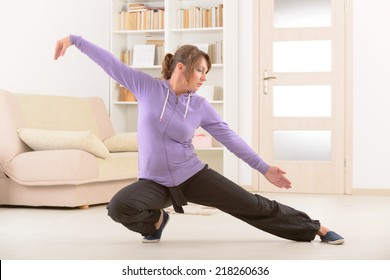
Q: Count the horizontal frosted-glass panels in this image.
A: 4